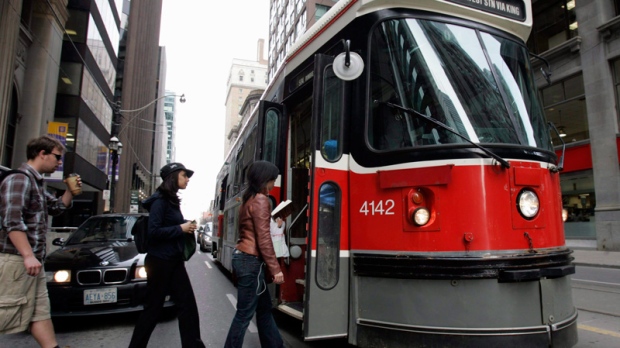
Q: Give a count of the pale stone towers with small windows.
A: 1